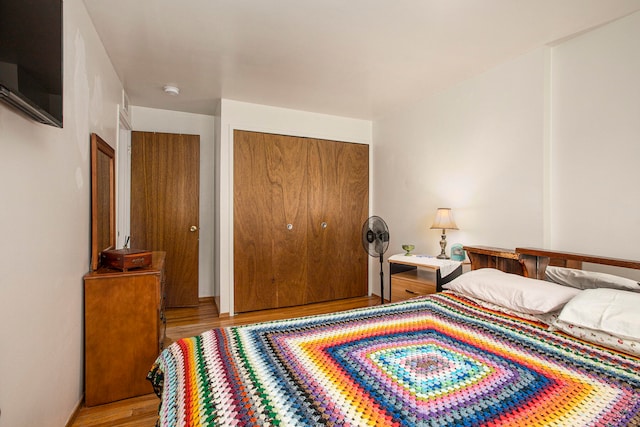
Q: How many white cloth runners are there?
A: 1